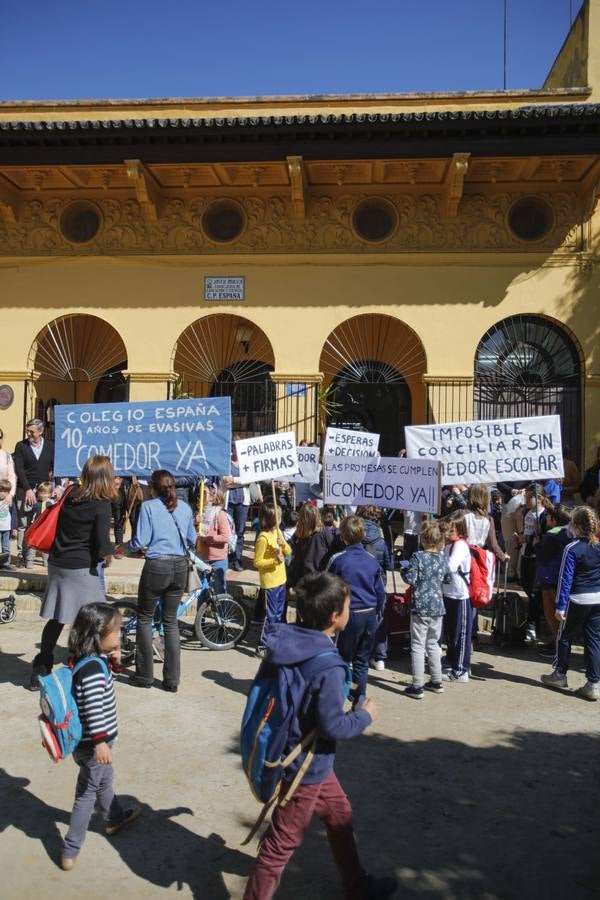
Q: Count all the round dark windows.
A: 4